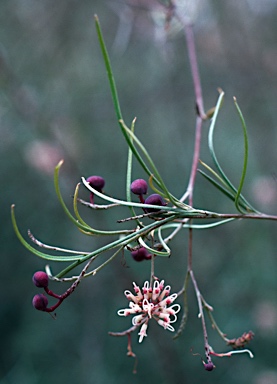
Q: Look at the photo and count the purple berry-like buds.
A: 7